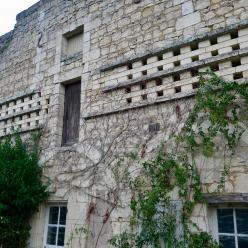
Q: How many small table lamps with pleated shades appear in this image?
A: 0